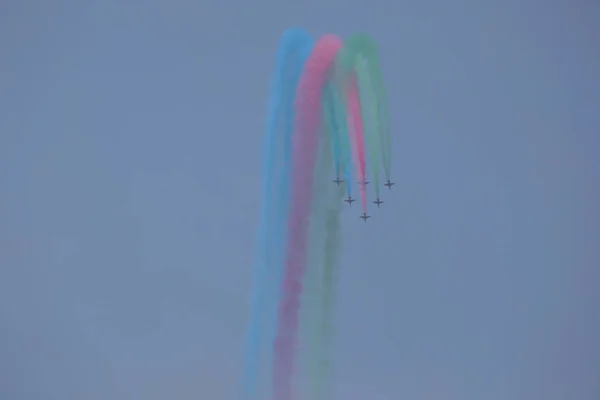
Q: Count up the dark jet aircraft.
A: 6